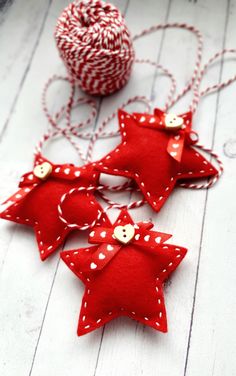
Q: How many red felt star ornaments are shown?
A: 3